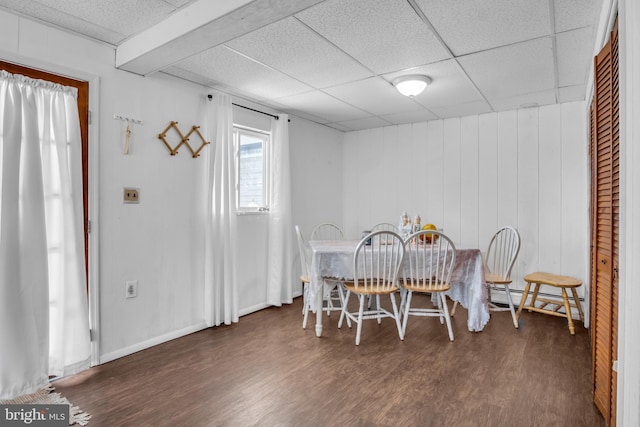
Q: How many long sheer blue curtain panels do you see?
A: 0